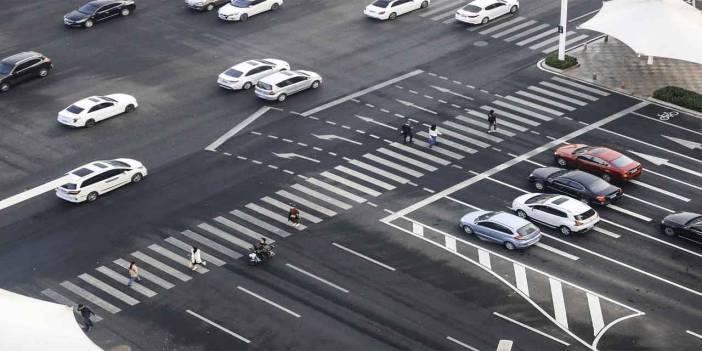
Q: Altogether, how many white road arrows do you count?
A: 7